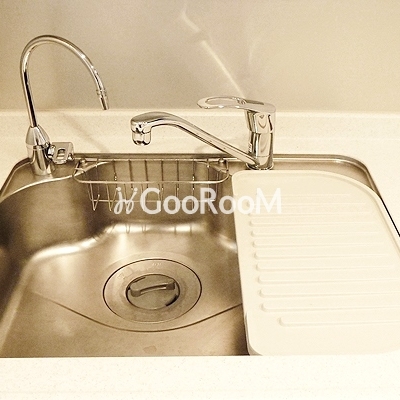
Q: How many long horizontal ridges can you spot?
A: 12